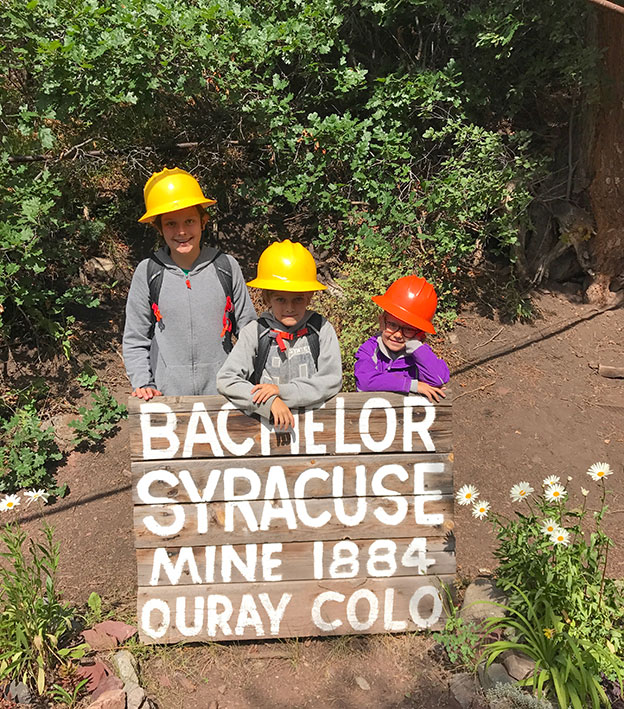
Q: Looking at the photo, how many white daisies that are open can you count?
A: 10